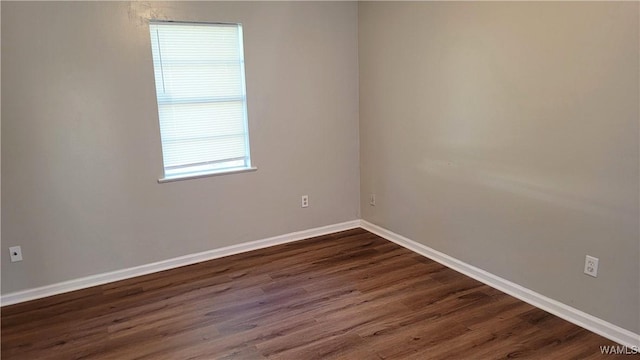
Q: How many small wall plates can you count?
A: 4